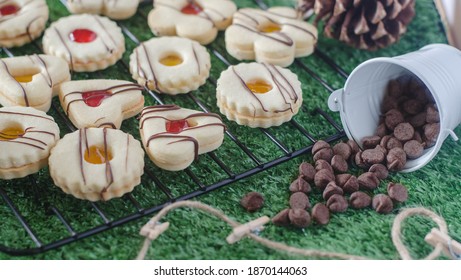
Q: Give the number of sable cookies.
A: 12